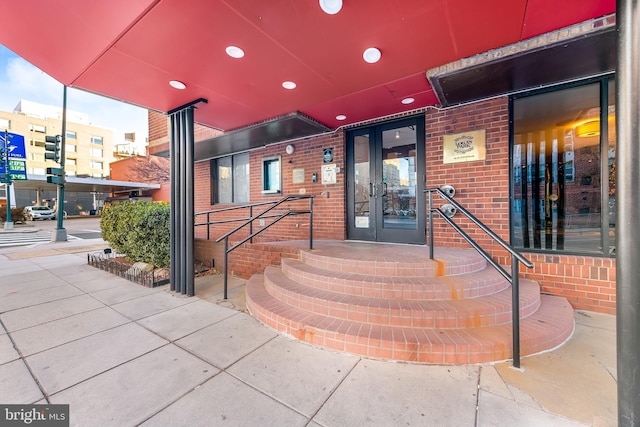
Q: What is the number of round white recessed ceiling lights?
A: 7